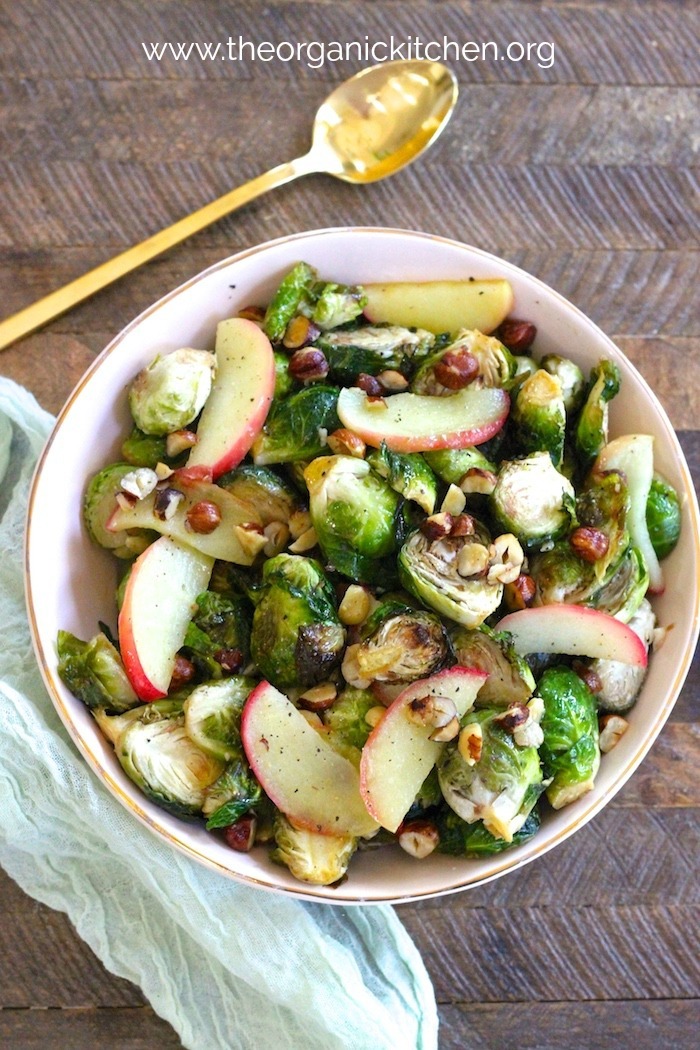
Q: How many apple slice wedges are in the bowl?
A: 9